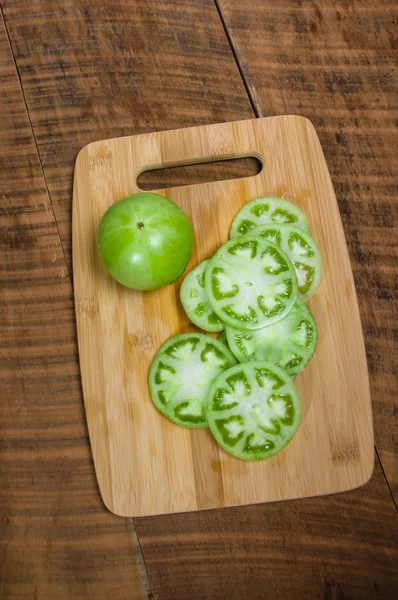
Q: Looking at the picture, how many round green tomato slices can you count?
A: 7